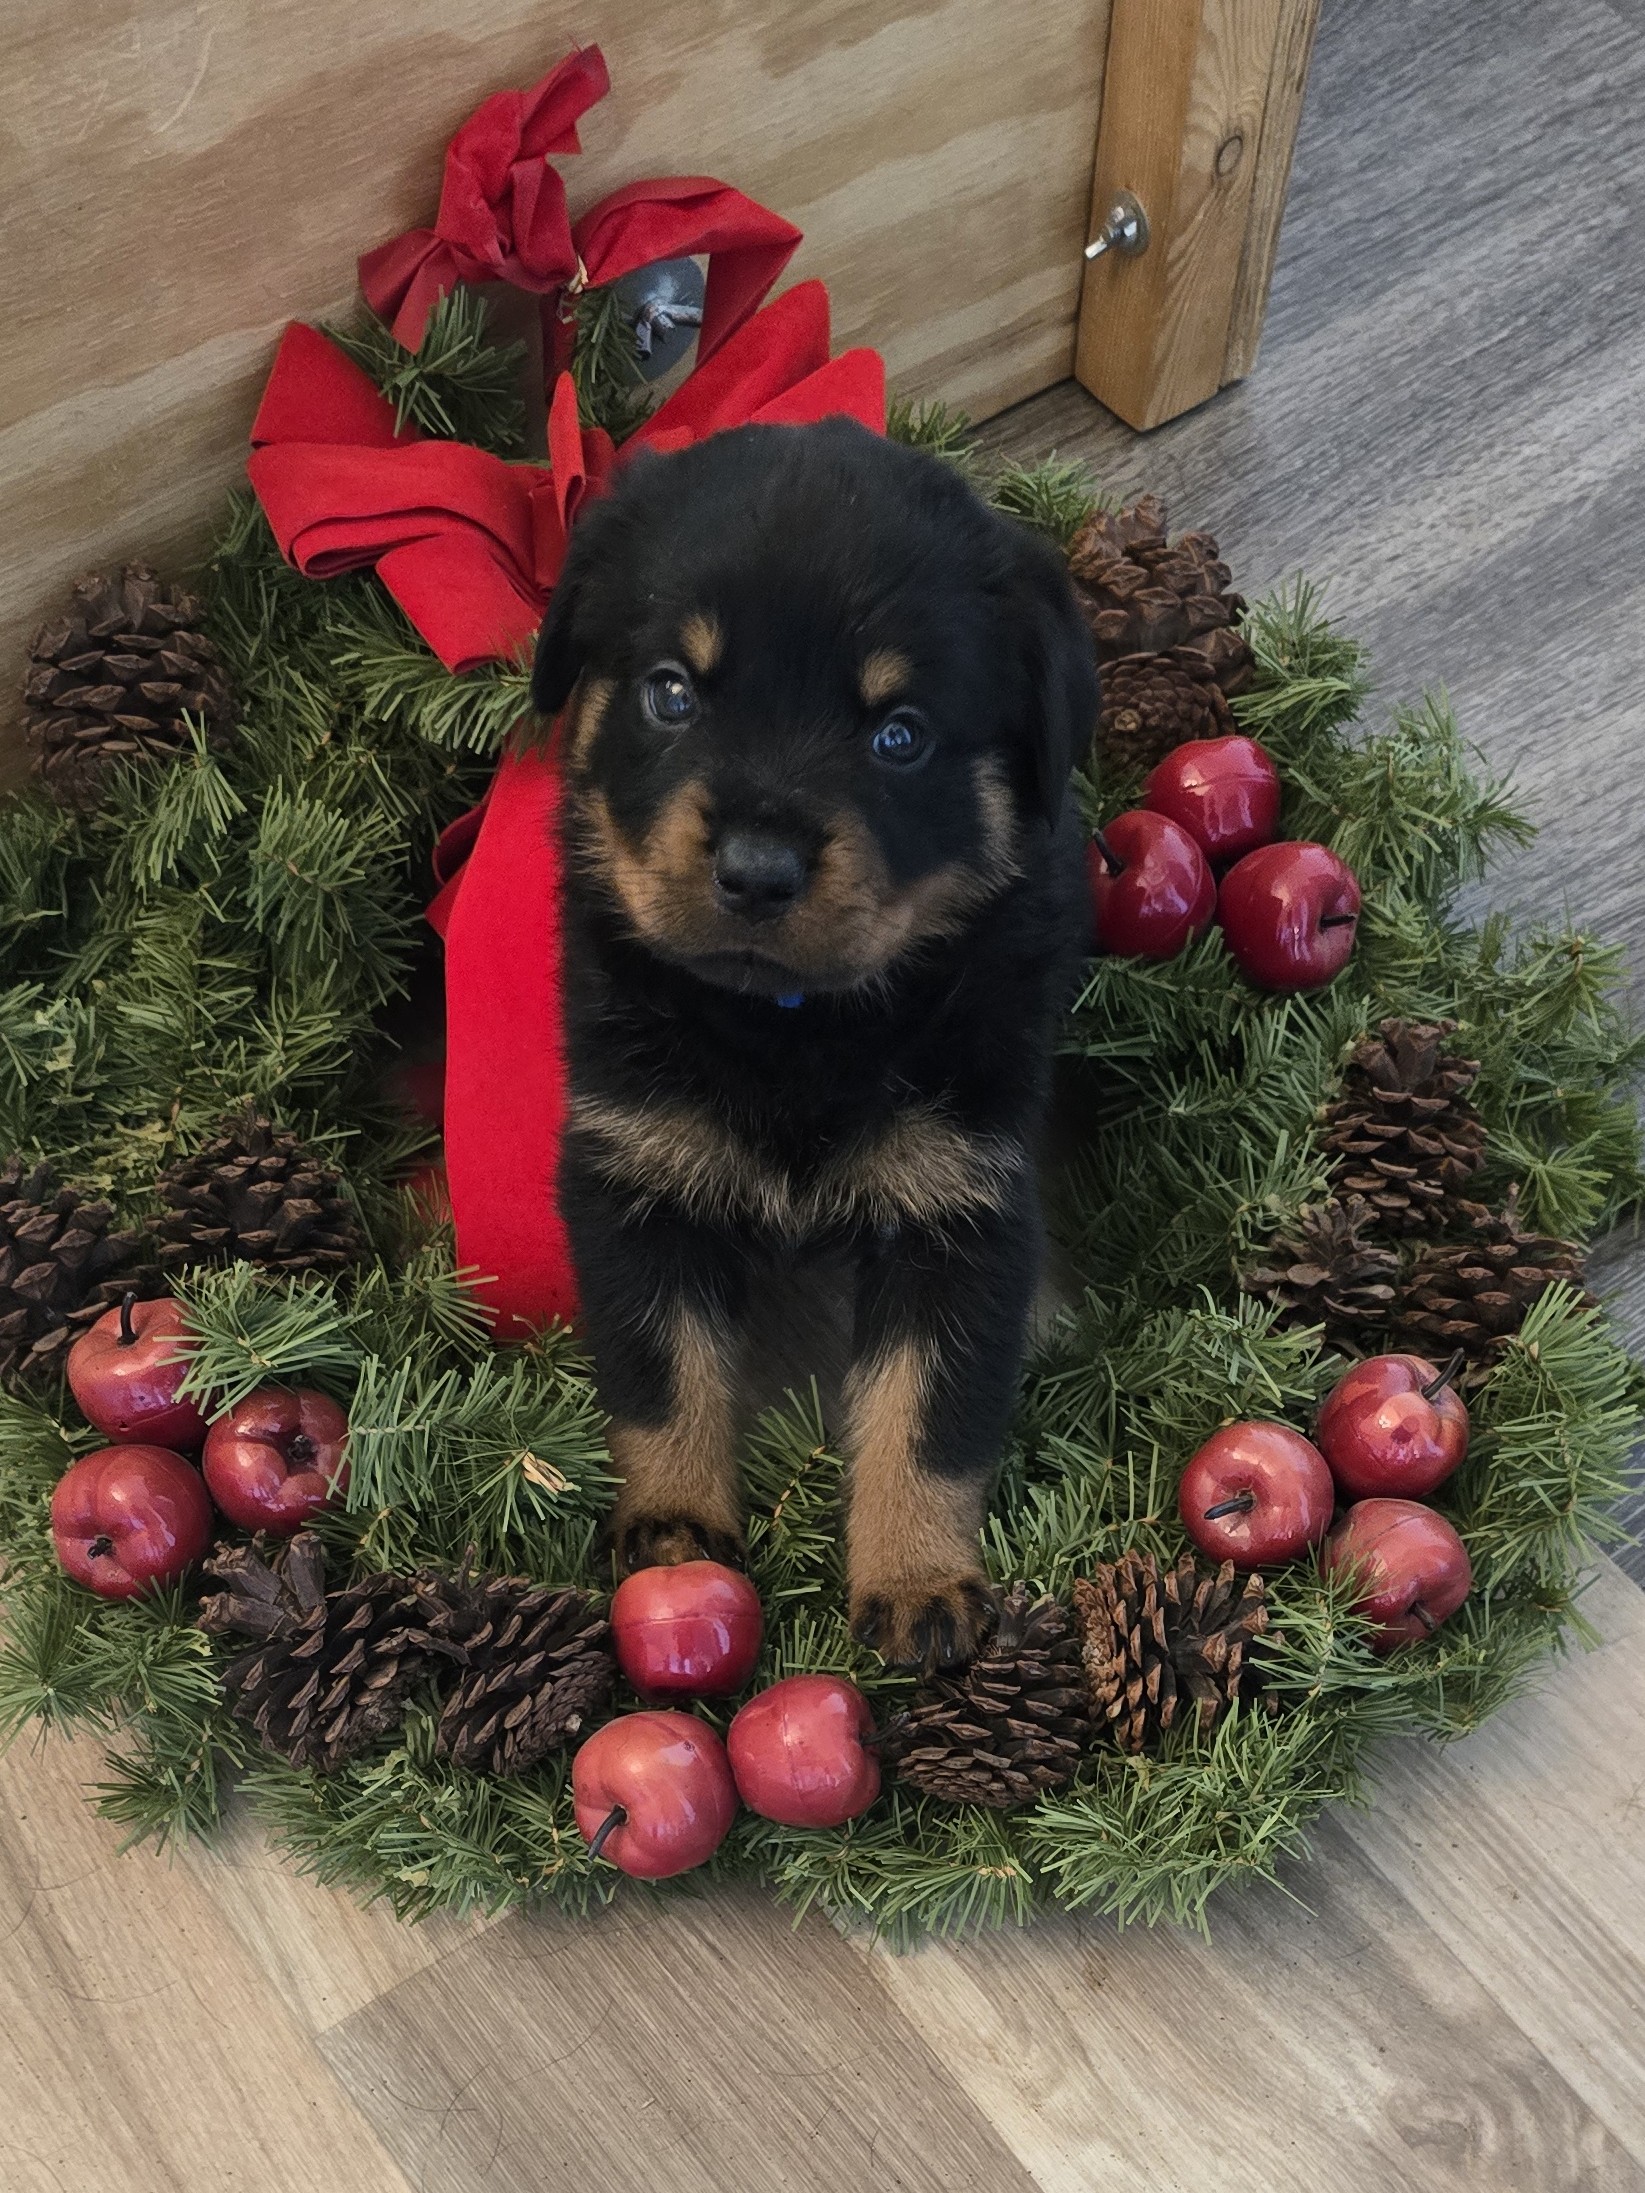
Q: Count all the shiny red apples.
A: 12